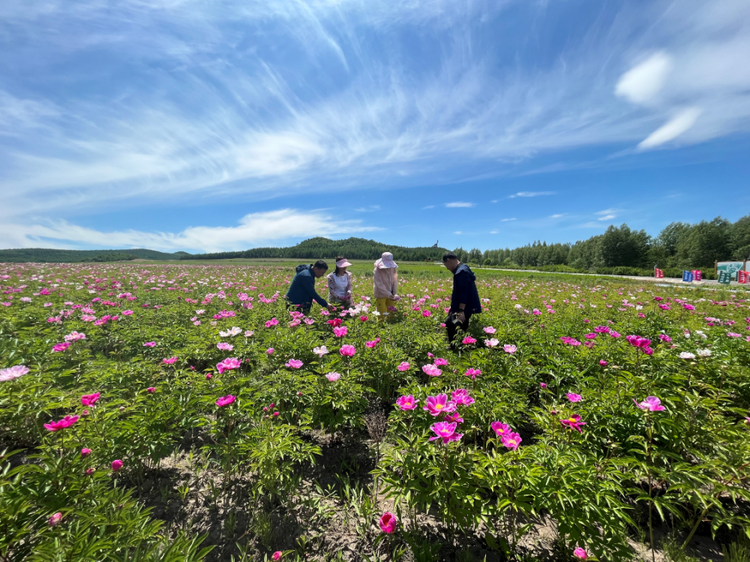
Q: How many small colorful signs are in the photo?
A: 5